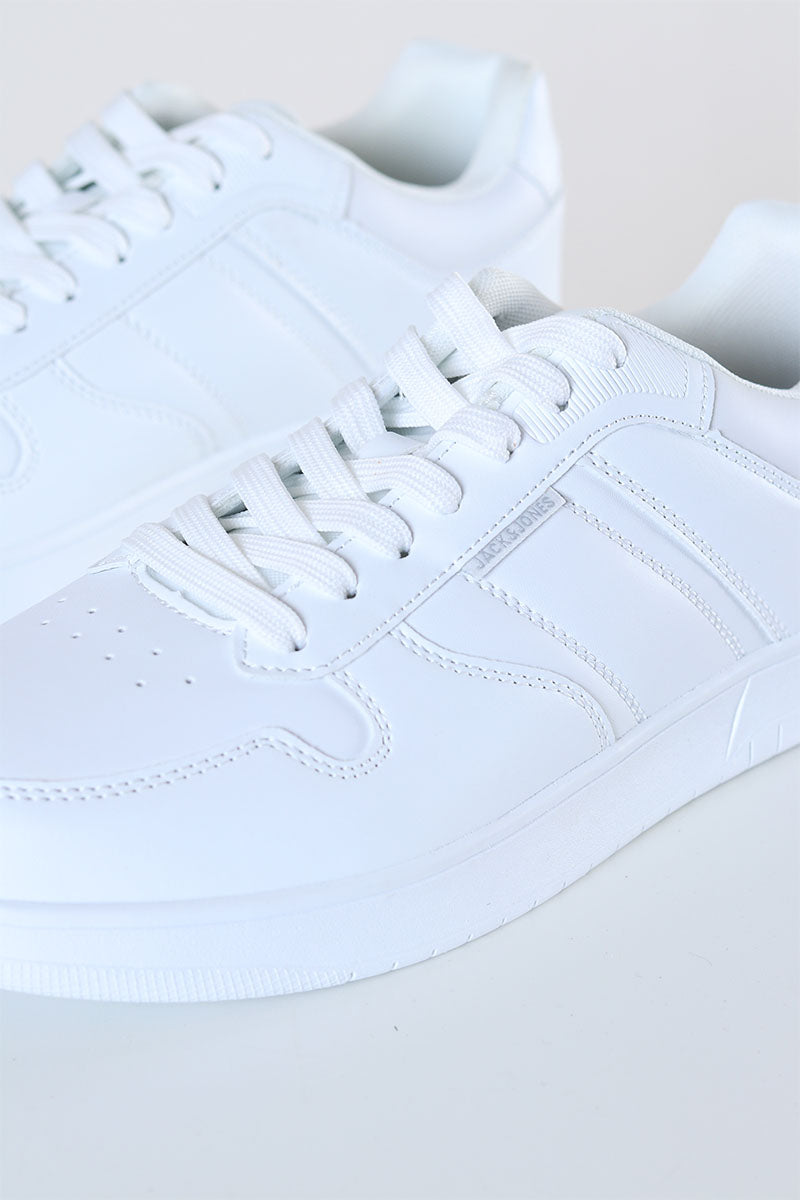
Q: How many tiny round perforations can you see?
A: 9